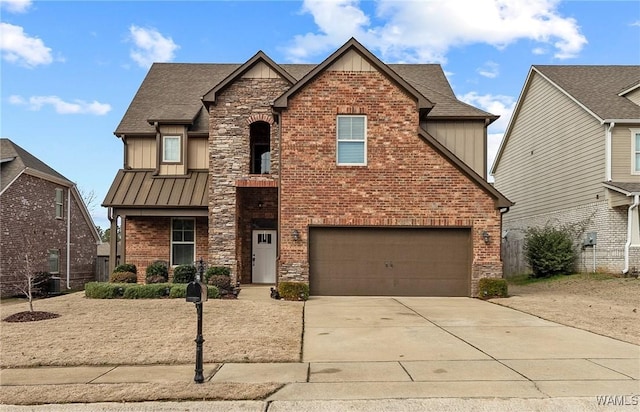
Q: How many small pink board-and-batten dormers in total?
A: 0